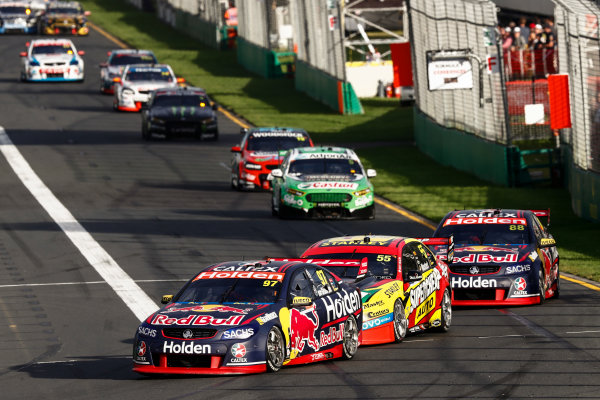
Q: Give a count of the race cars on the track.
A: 11